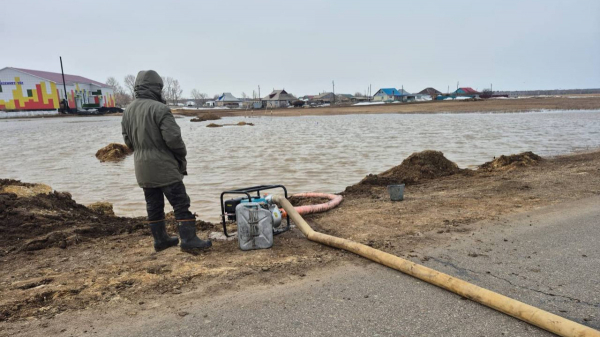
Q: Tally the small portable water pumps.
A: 1